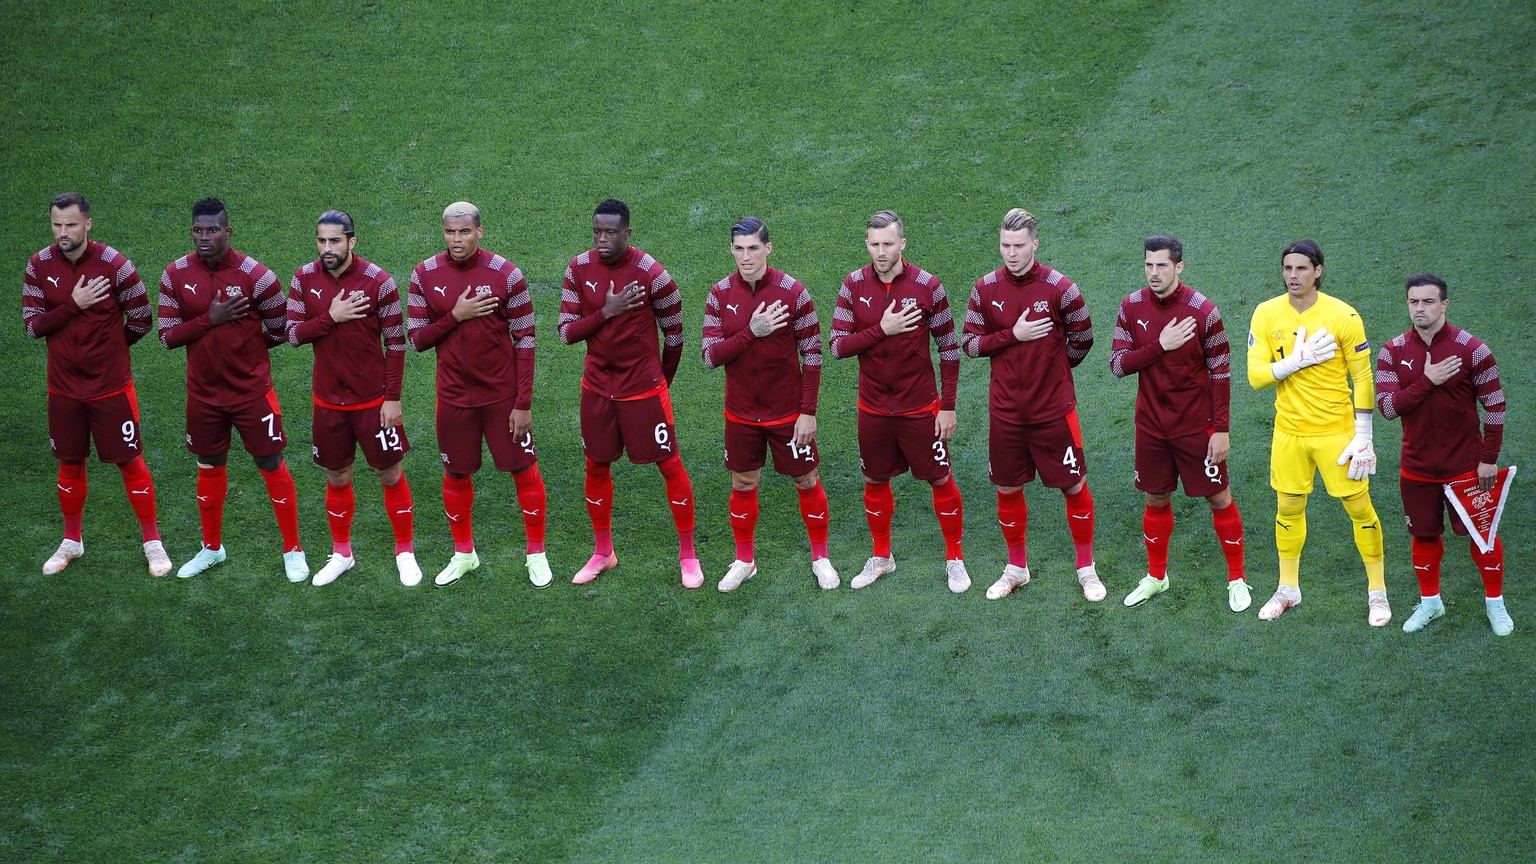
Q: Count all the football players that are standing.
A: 11